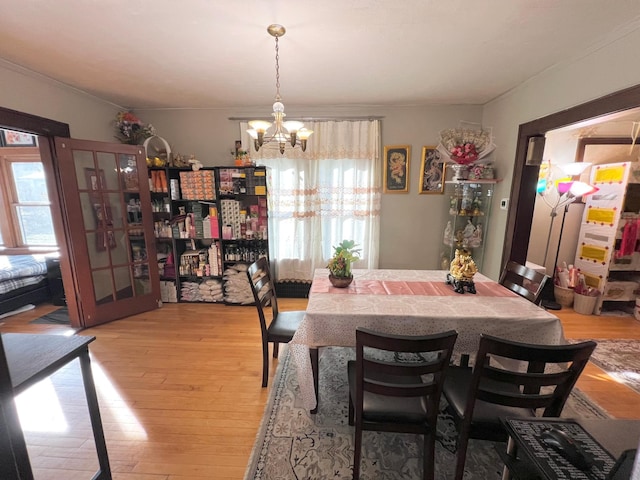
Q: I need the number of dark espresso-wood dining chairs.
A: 4